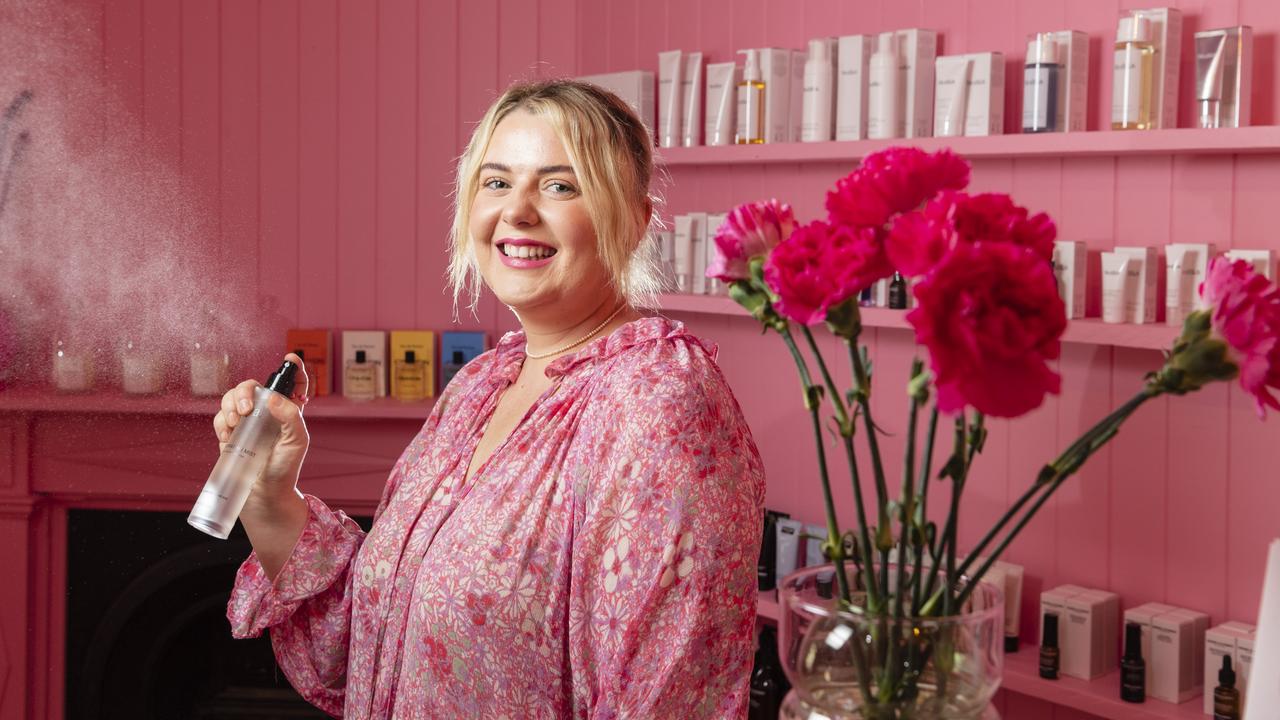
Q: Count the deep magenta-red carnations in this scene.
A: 4